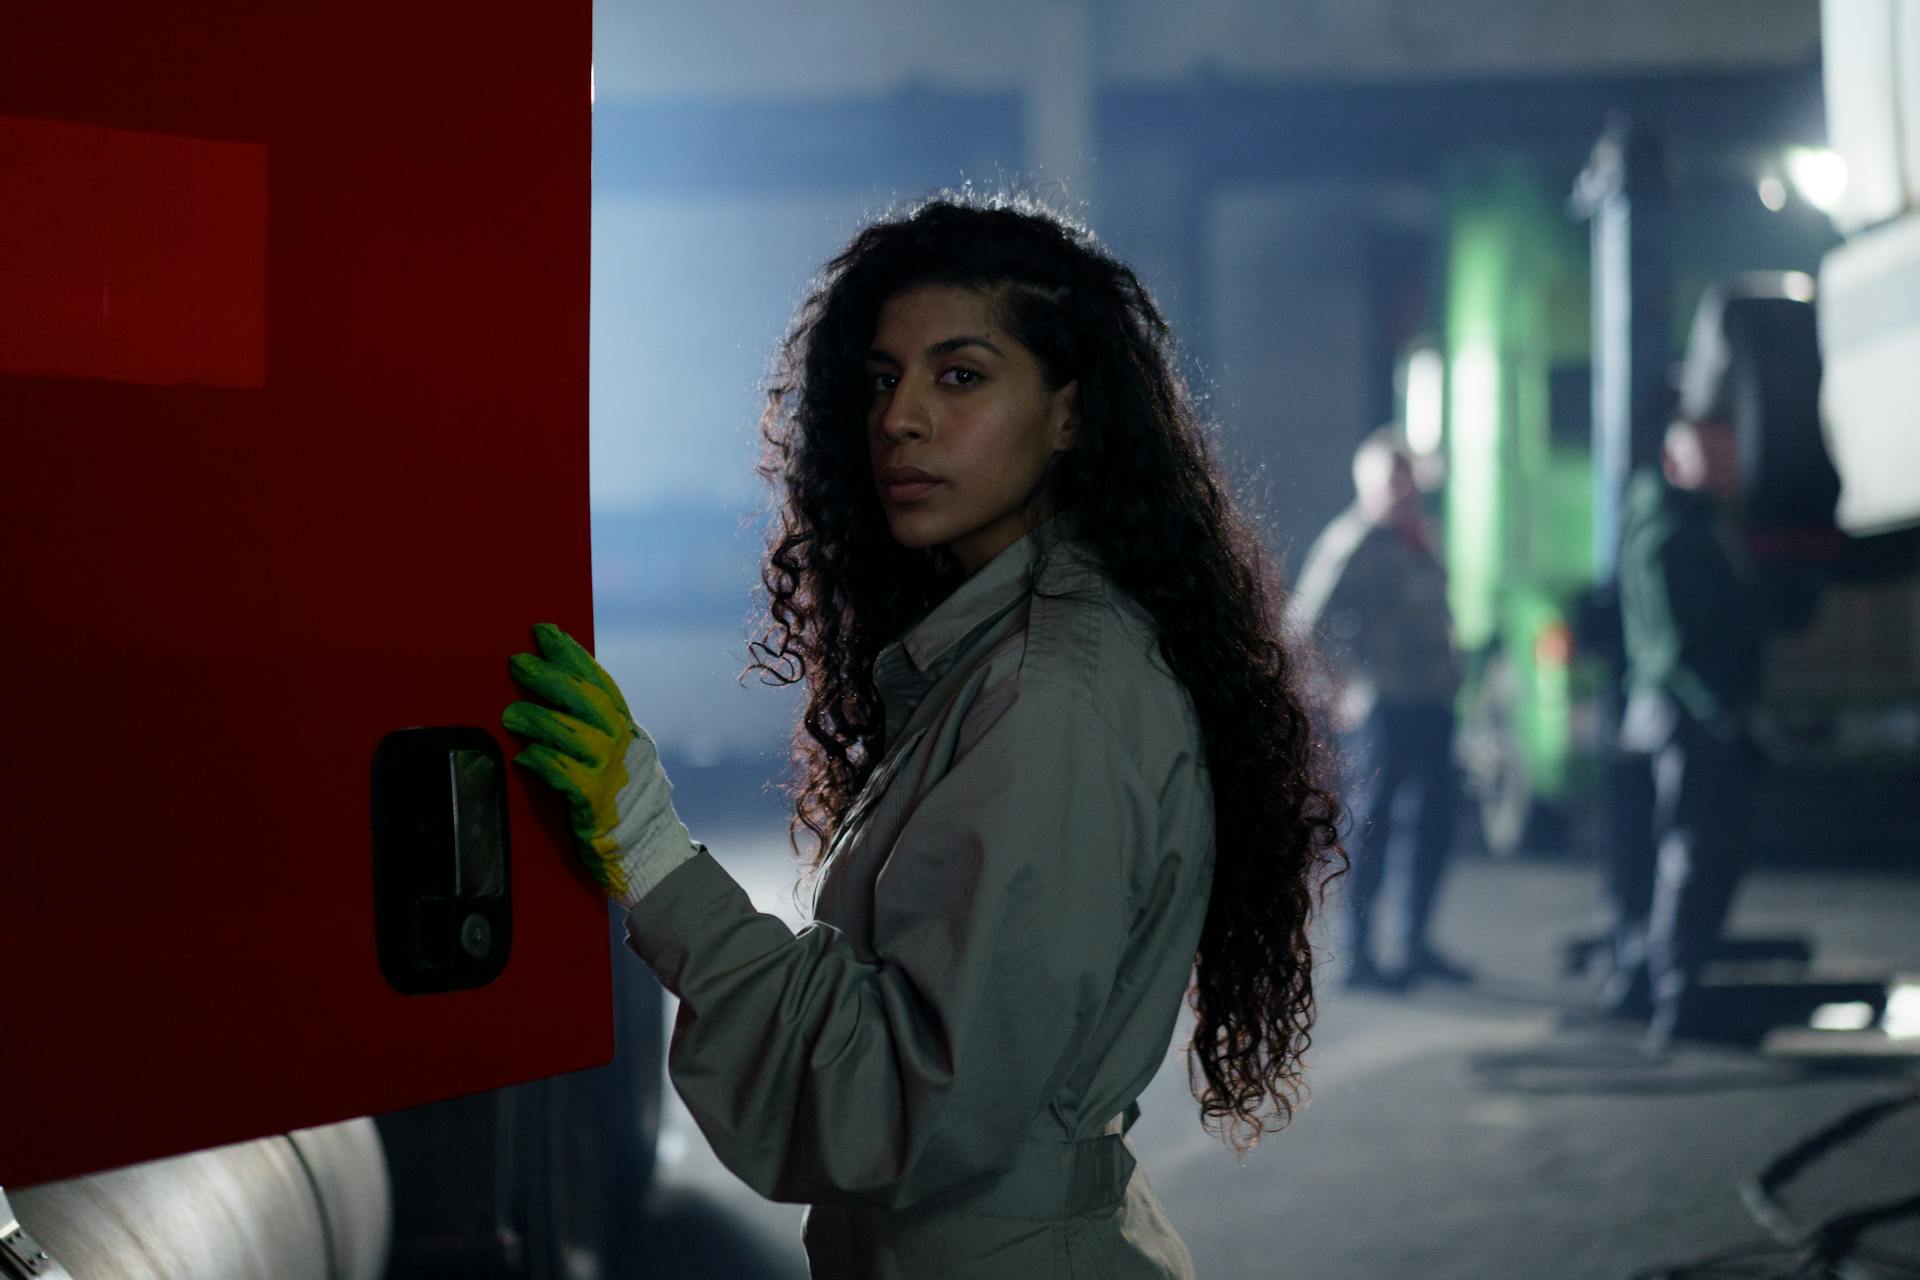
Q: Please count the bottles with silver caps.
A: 0